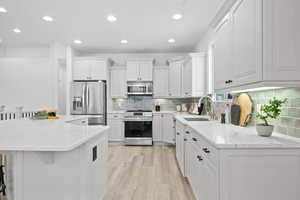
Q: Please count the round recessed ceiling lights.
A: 8